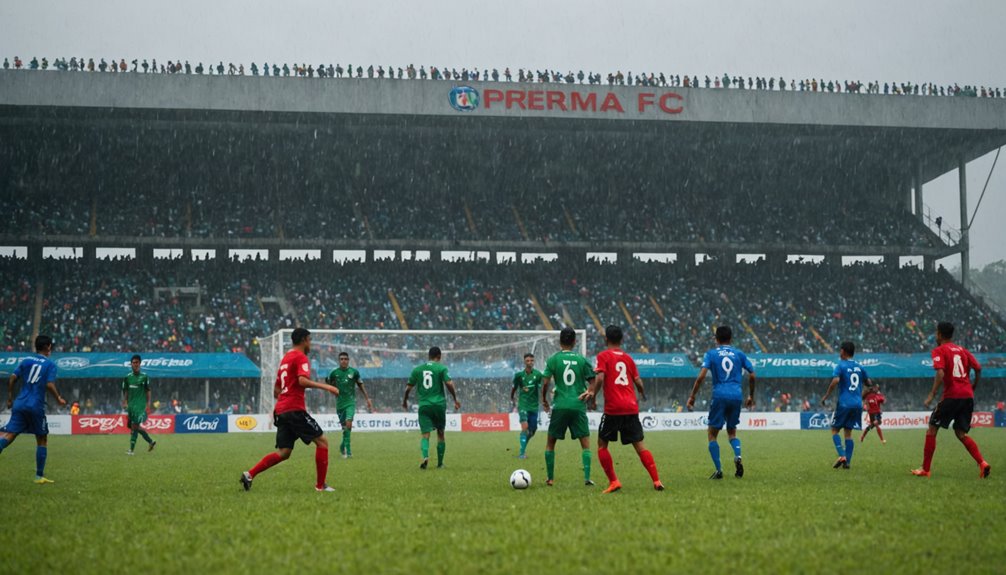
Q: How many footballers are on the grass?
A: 12